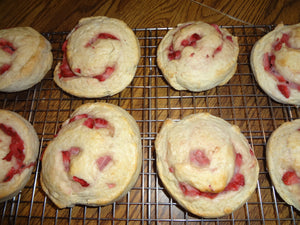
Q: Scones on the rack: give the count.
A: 8